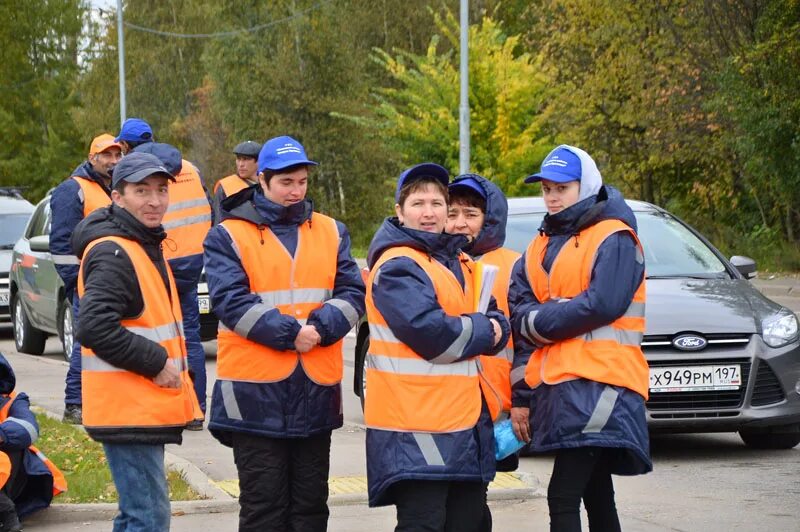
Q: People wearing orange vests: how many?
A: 9